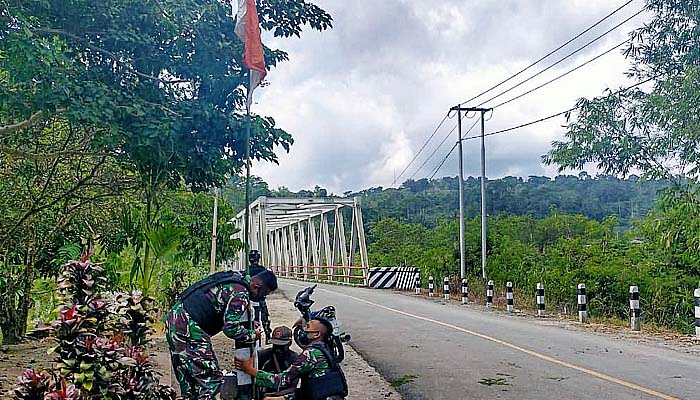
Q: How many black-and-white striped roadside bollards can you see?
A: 10